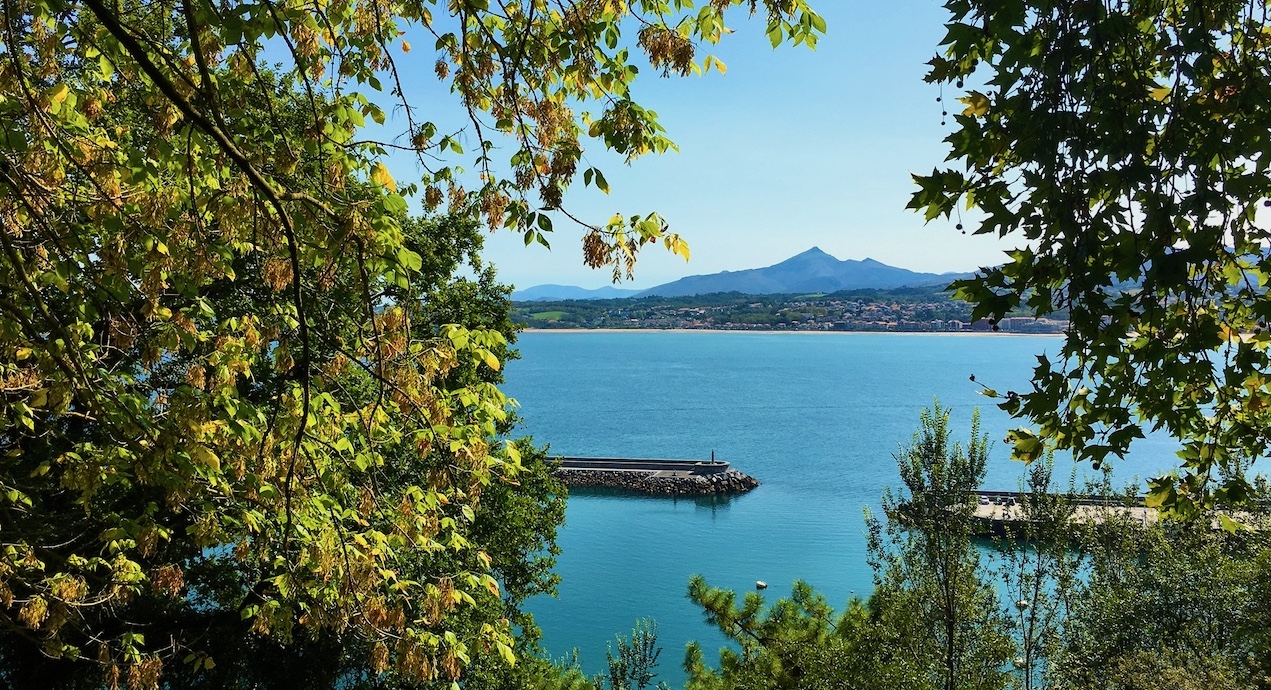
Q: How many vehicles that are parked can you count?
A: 3